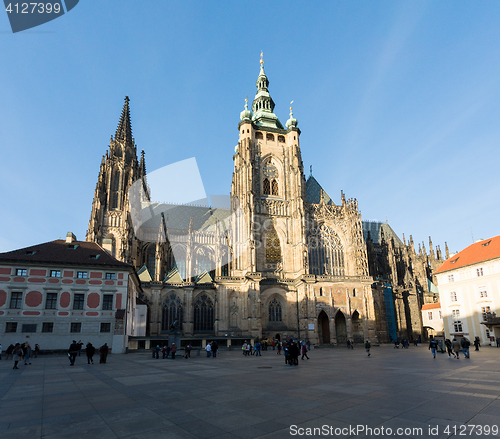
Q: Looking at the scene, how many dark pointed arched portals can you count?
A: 3